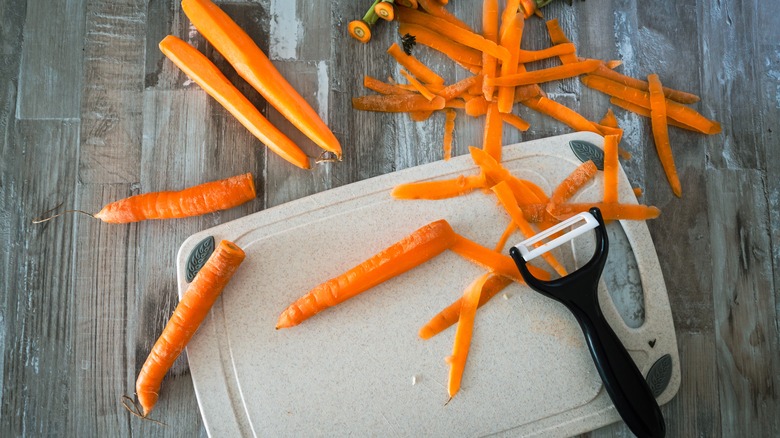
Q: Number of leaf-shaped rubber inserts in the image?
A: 3